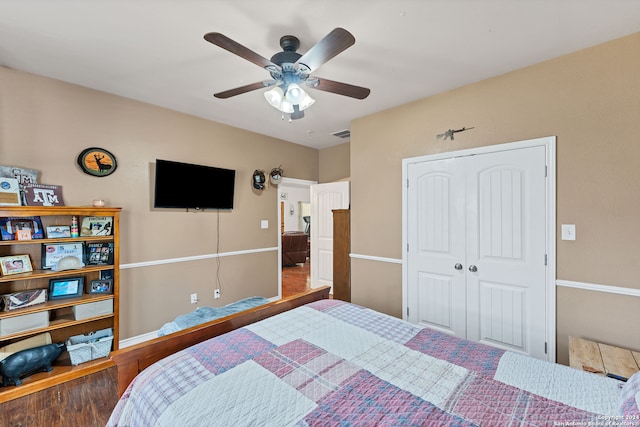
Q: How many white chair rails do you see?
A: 3